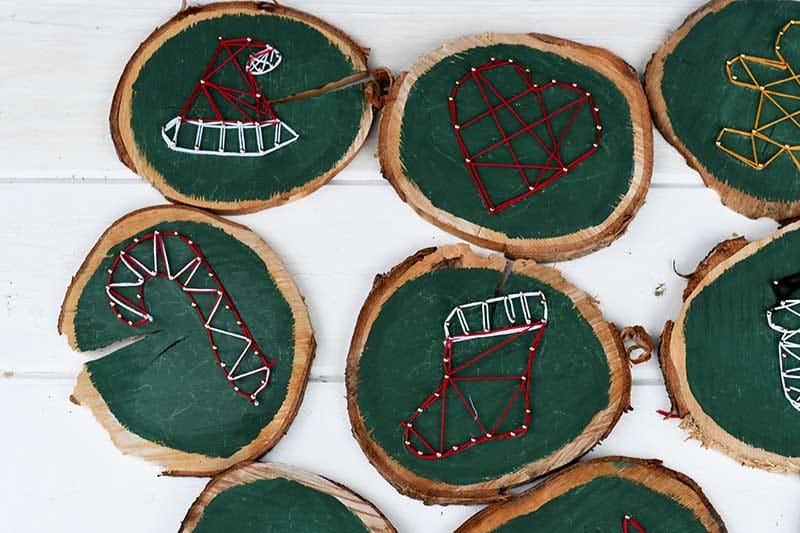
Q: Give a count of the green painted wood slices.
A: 8